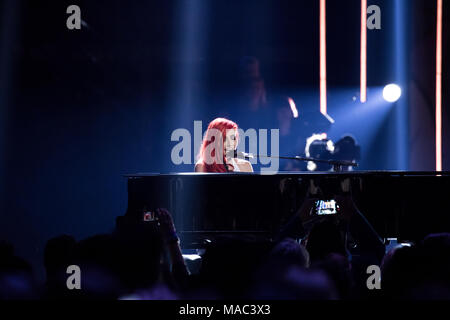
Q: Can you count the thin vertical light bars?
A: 3